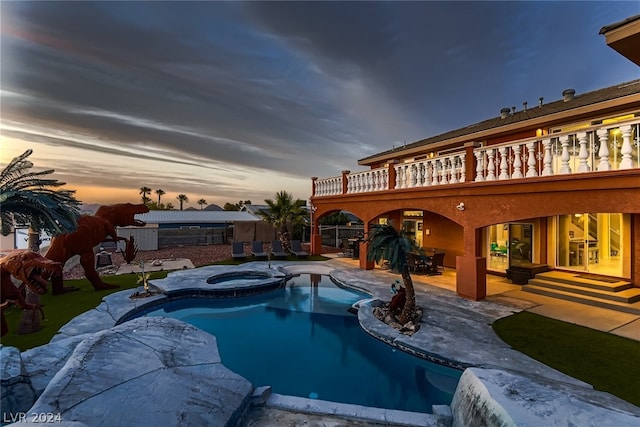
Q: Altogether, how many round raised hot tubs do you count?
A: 1